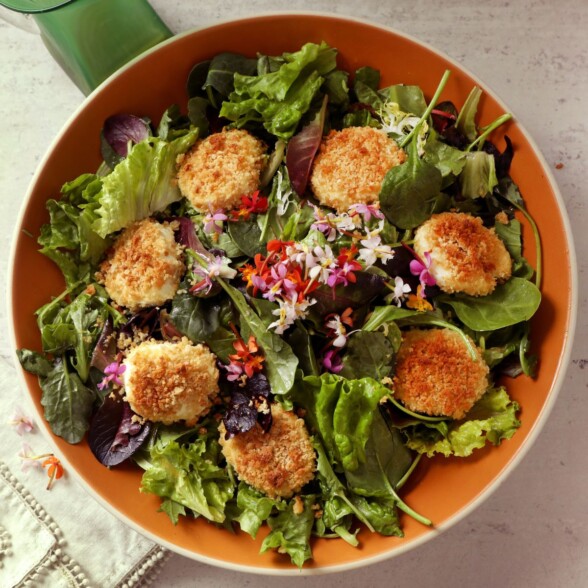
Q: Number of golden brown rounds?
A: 7